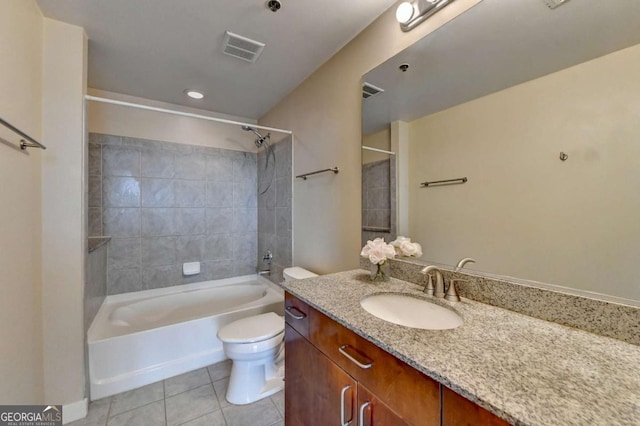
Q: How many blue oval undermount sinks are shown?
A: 0